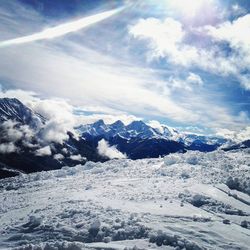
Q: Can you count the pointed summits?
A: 3